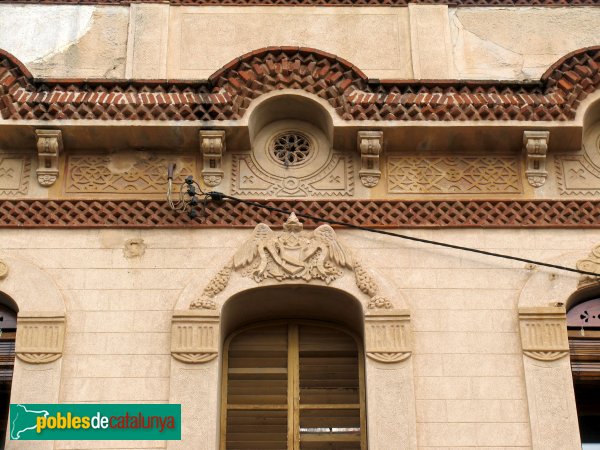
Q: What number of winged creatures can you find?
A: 2